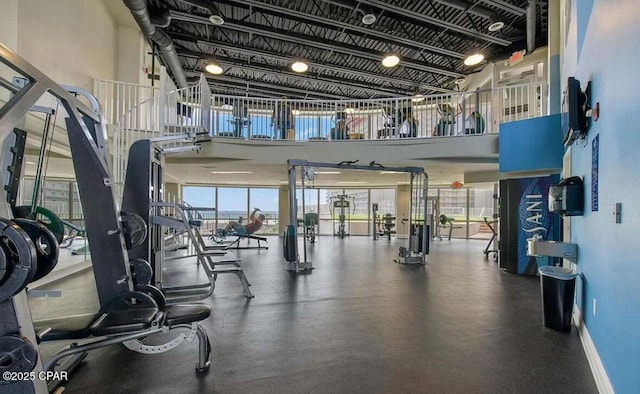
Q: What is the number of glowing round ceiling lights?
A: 4